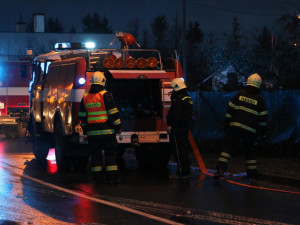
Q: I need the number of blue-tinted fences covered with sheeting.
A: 1